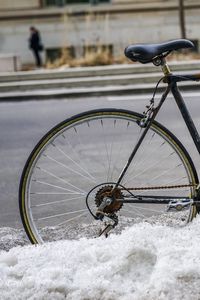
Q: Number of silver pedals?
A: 1